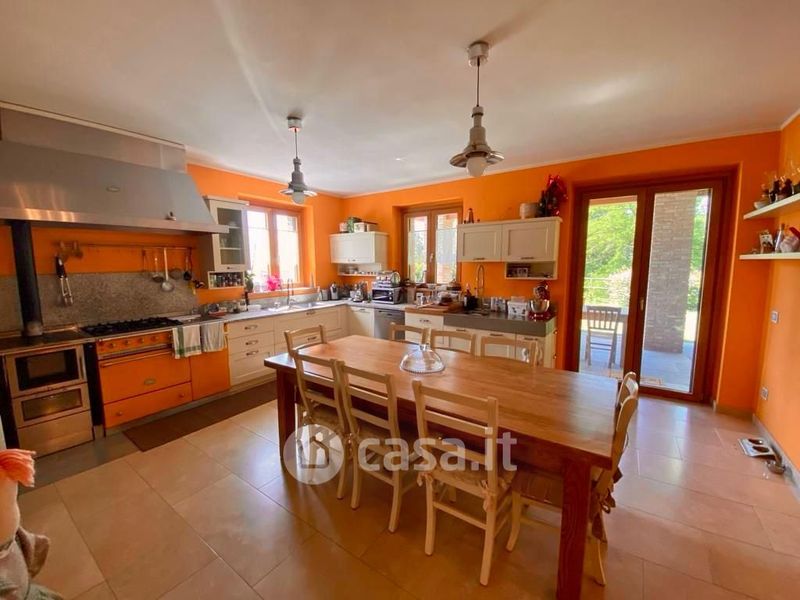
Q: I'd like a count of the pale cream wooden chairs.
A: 8